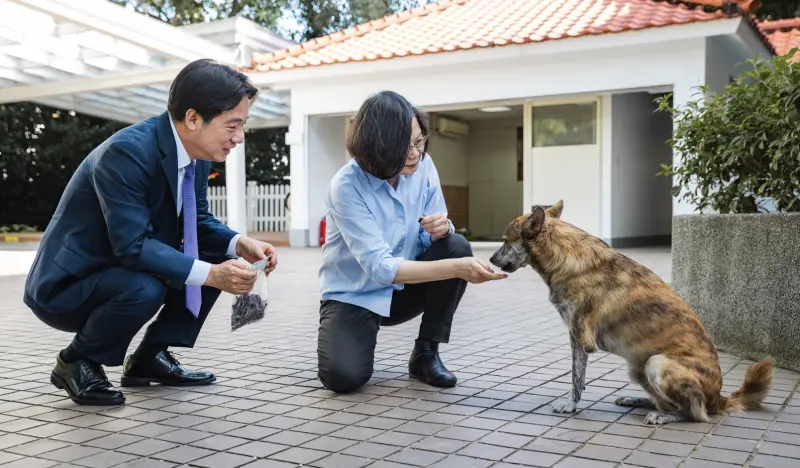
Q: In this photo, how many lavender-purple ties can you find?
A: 1